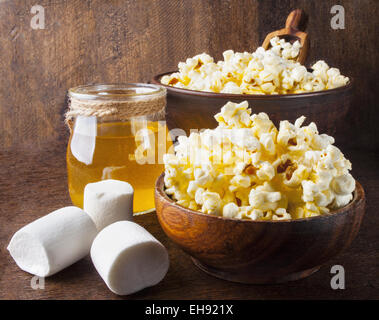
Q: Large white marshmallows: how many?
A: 3